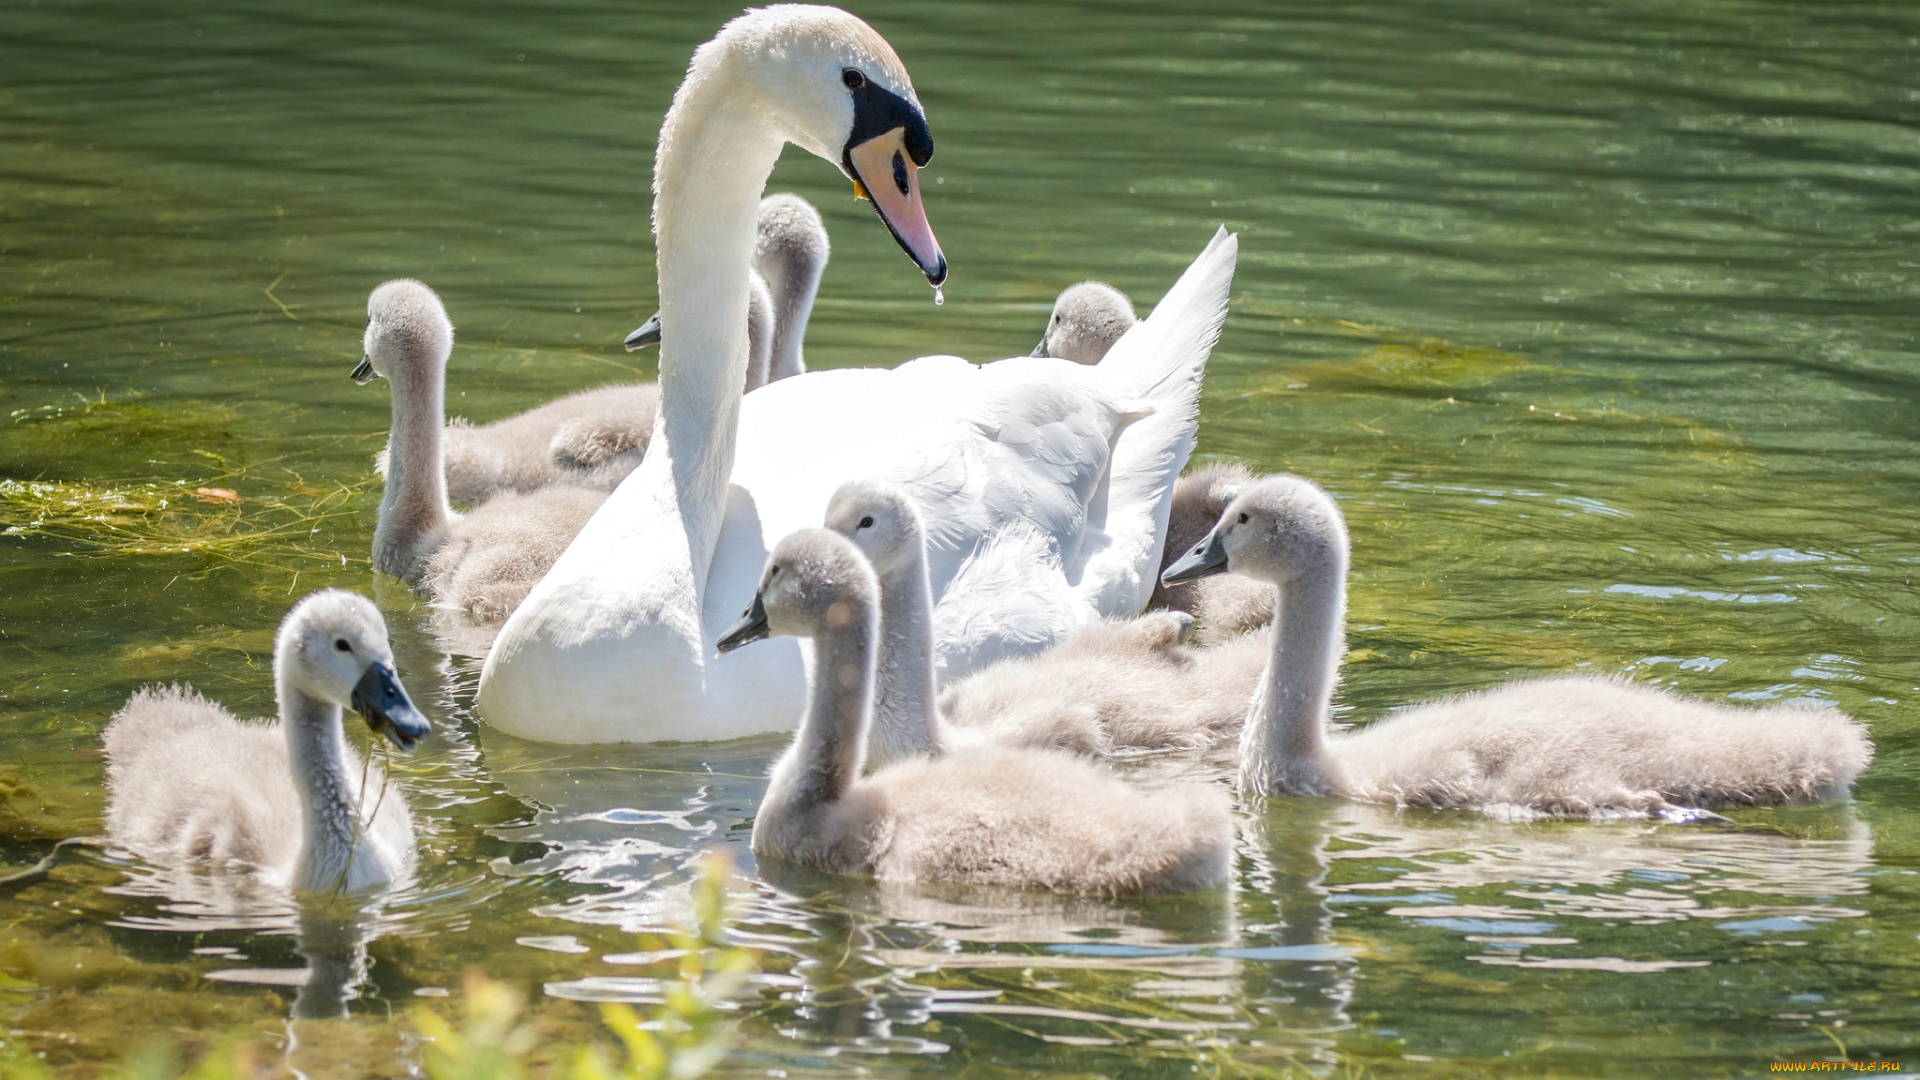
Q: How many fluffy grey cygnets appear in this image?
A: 8